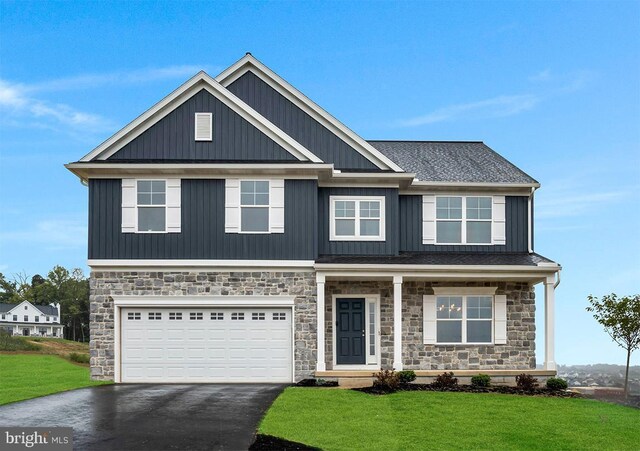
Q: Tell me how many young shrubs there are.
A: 6